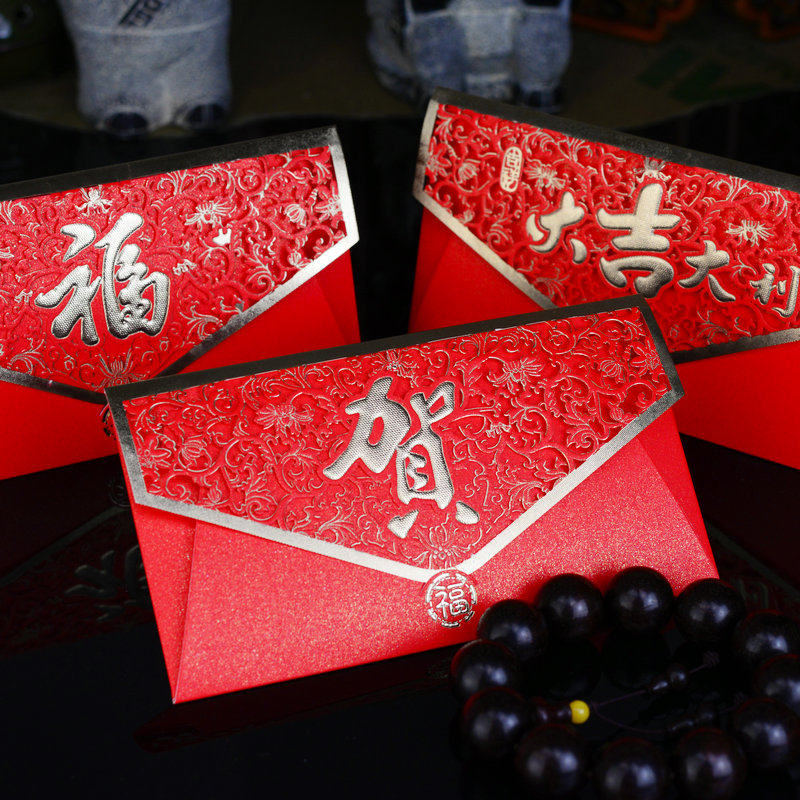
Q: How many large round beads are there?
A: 12